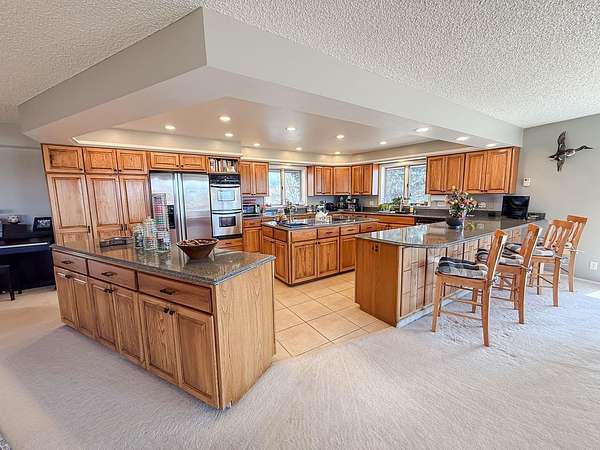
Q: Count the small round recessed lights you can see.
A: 12